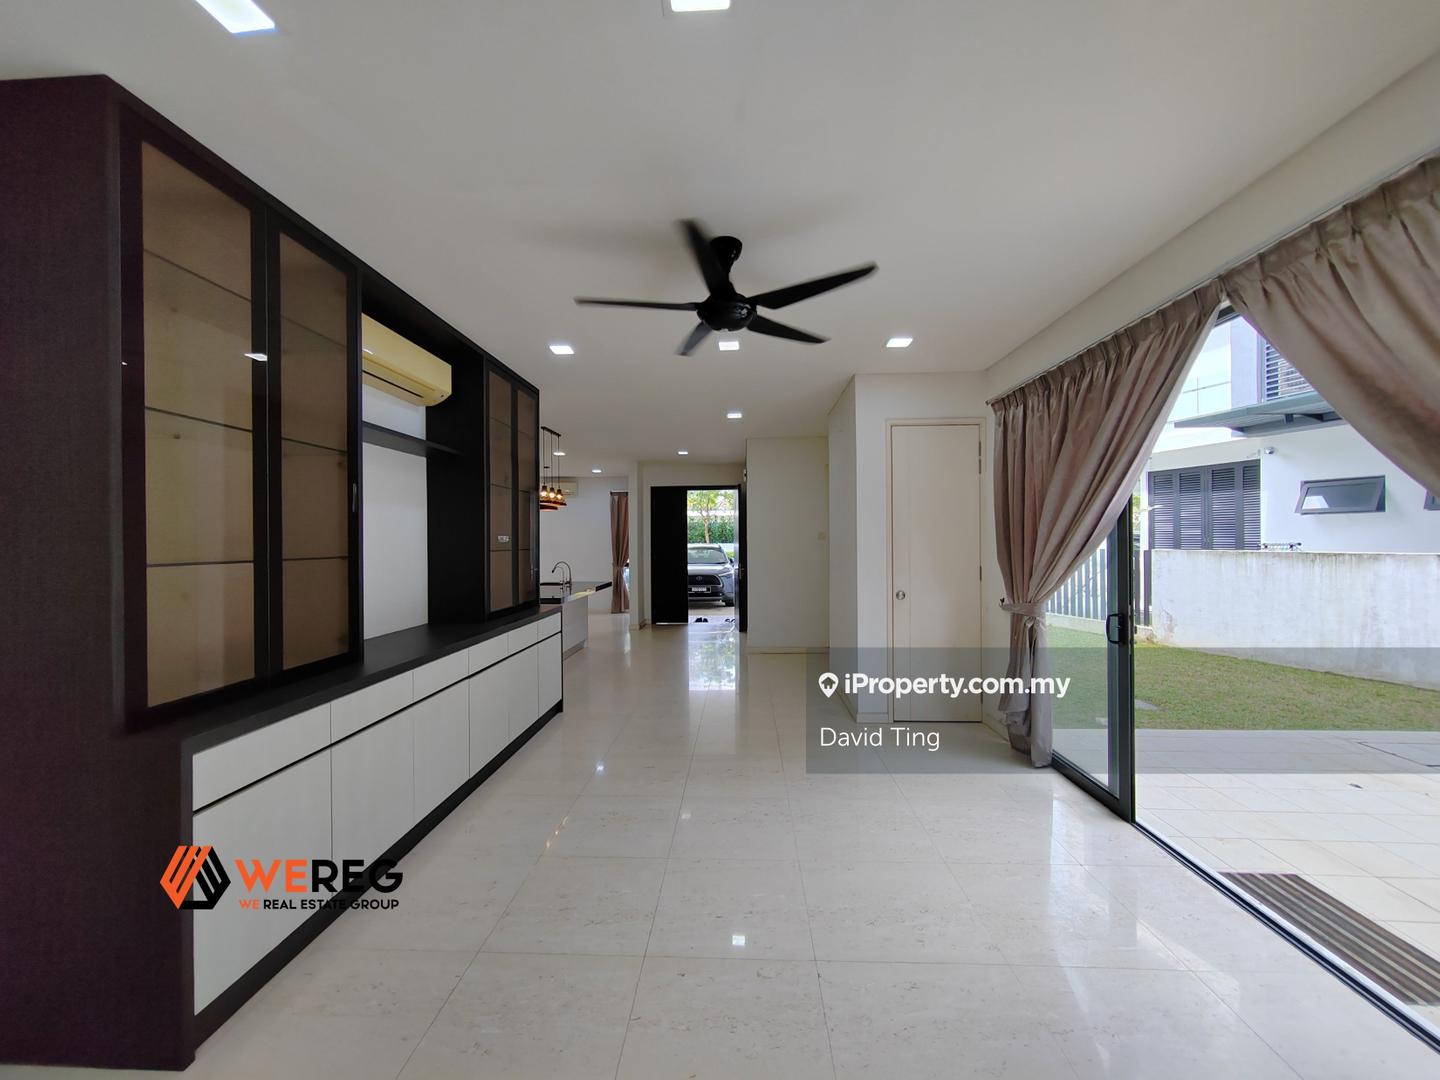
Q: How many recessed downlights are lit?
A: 9